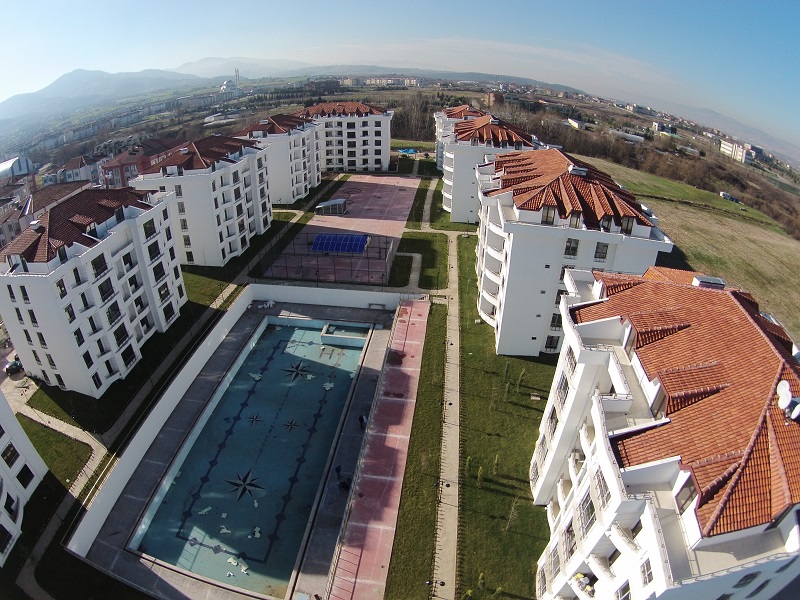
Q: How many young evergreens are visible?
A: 9